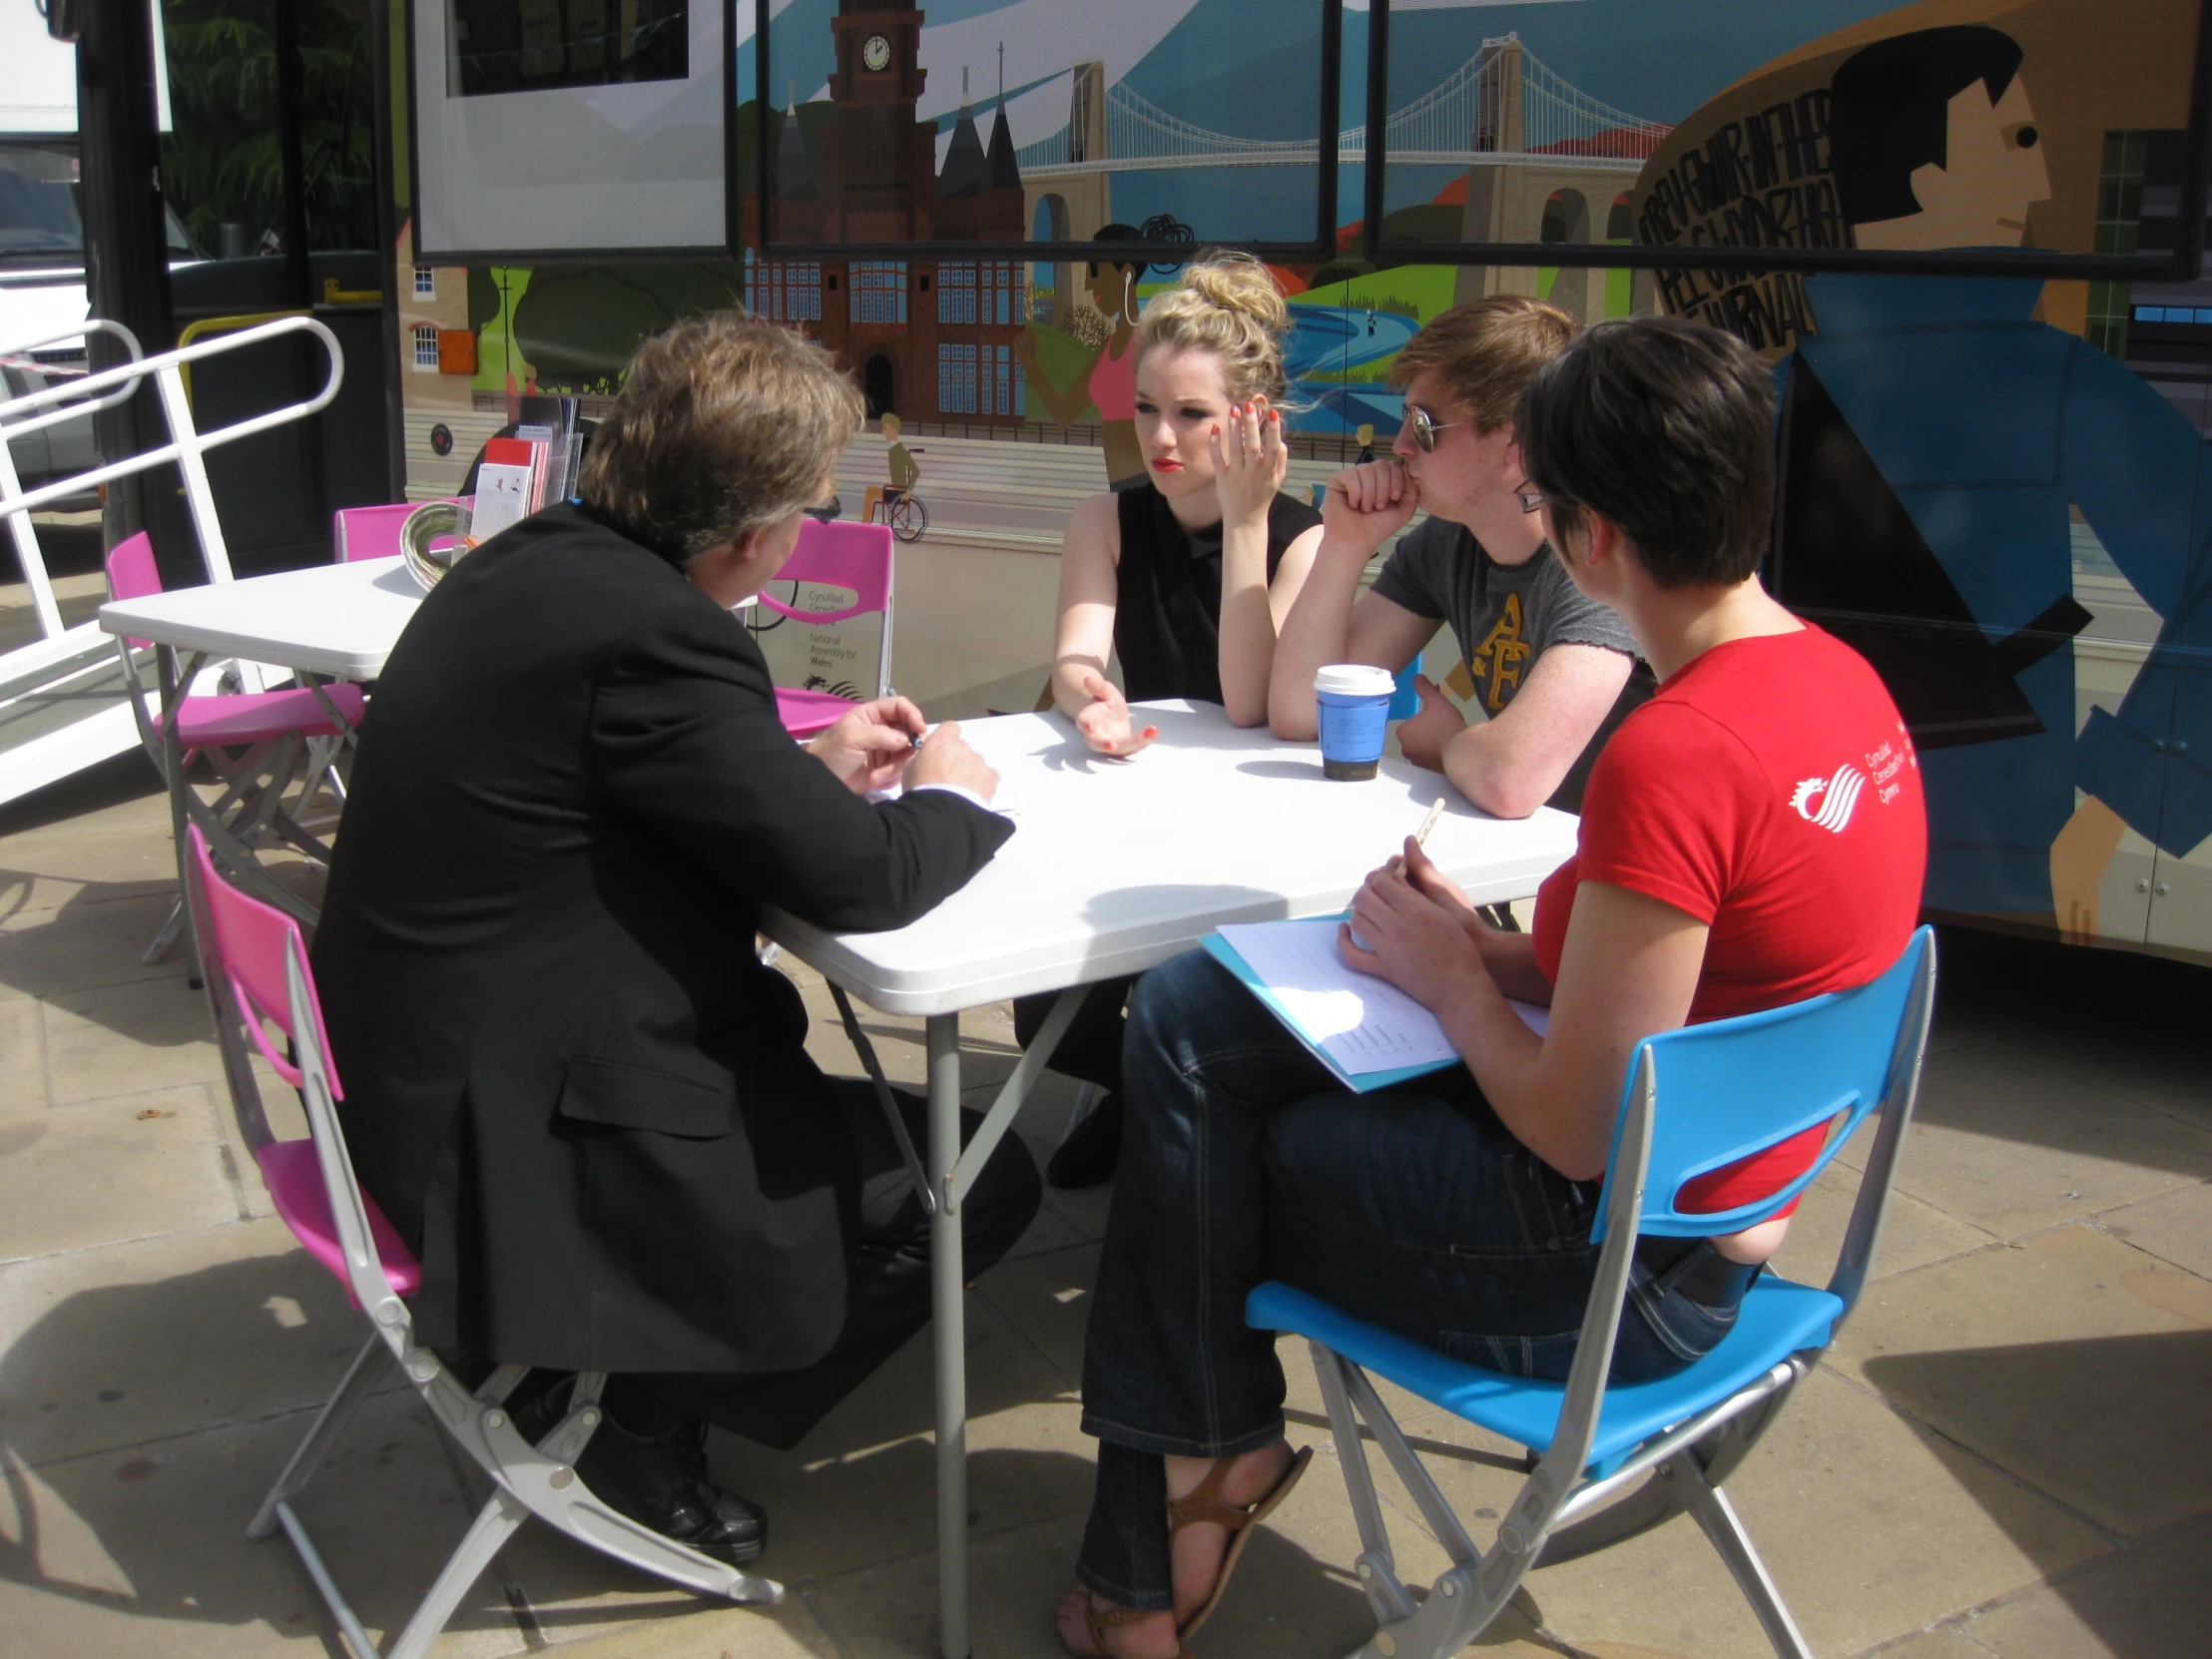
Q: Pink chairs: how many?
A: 4